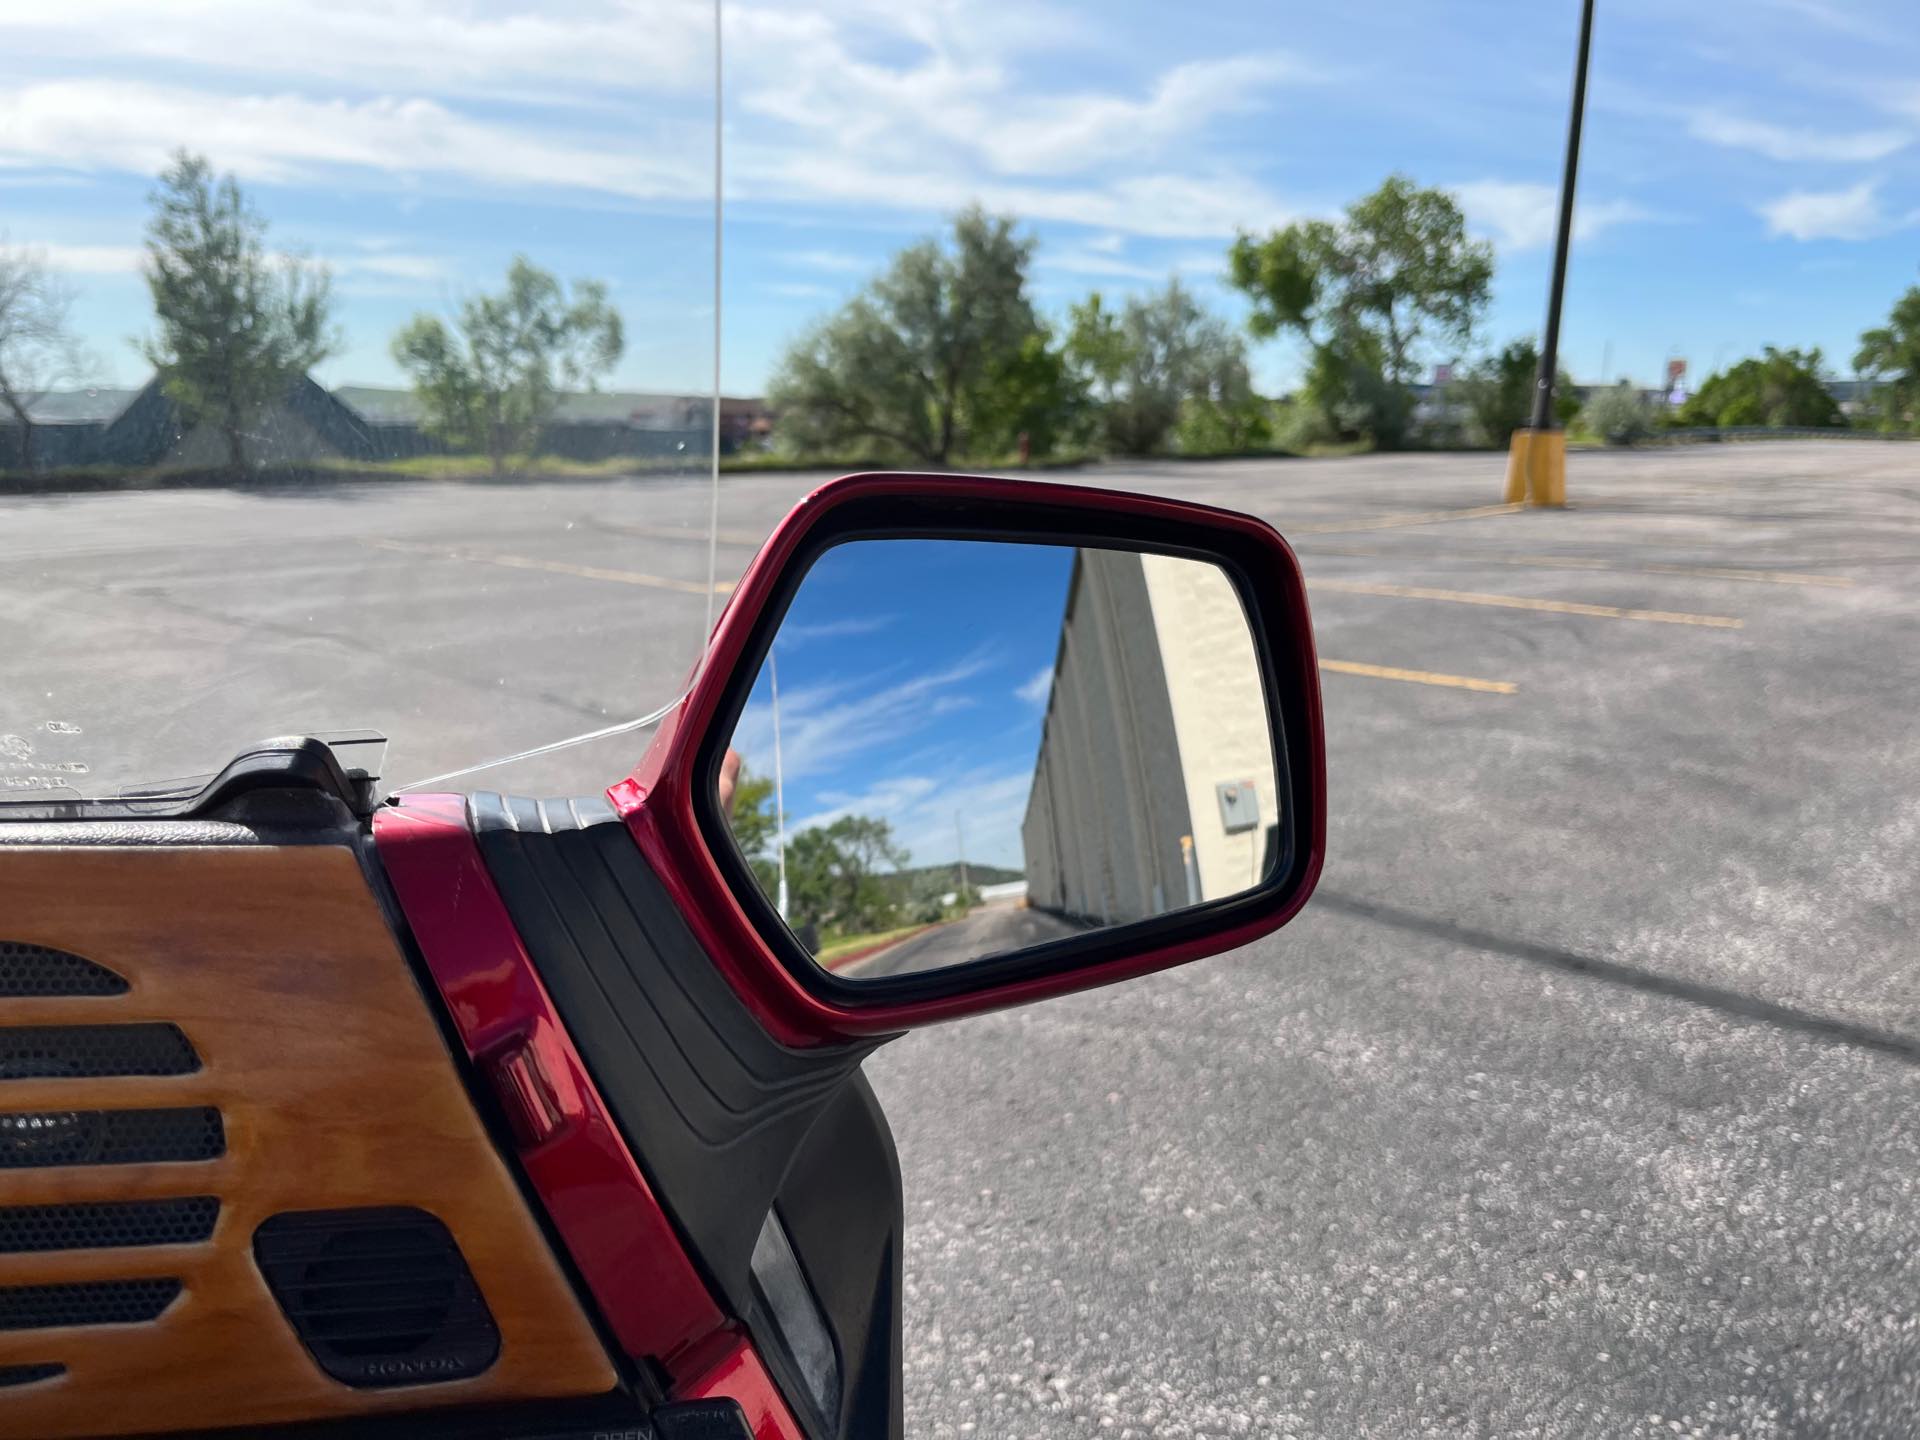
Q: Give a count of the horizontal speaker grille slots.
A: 6